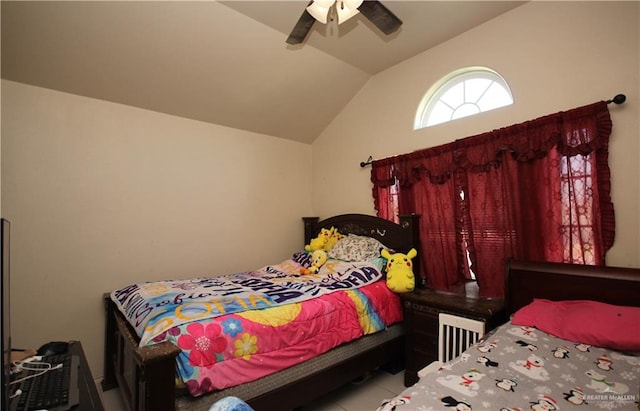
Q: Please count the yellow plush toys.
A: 4